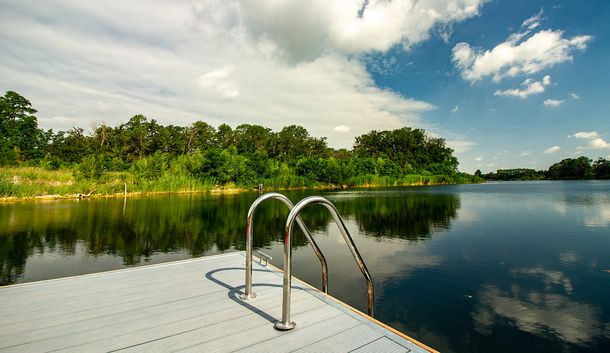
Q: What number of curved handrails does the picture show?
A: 2